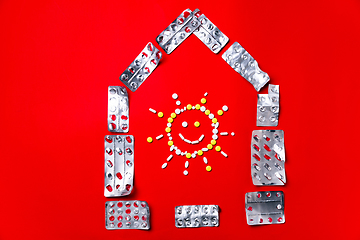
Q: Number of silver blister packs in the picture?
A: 11